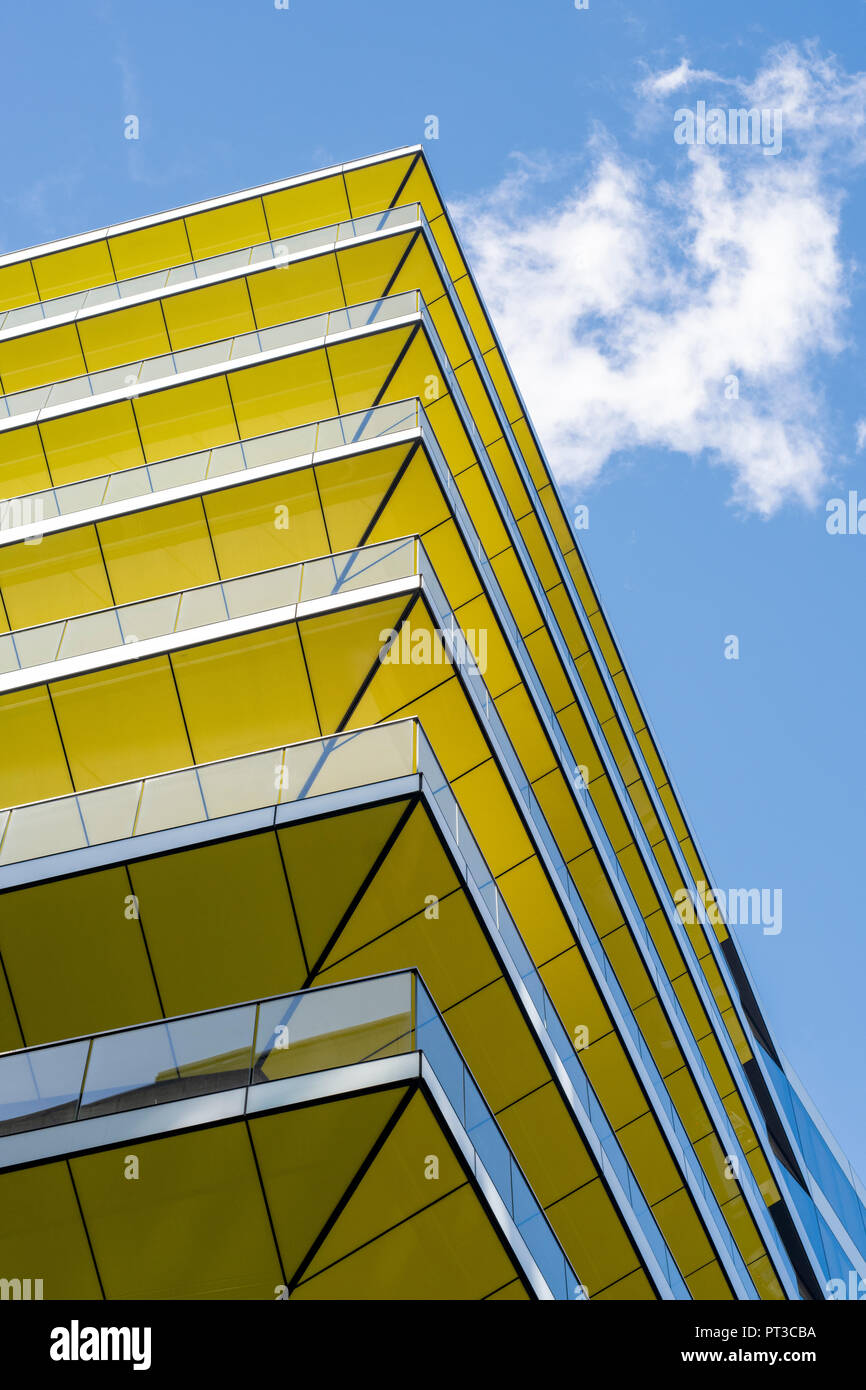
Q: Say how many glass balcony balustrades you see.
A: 6